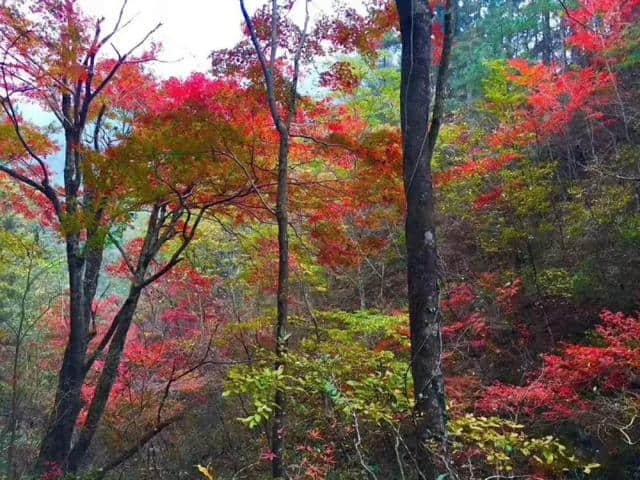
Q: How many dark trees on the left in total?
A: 2